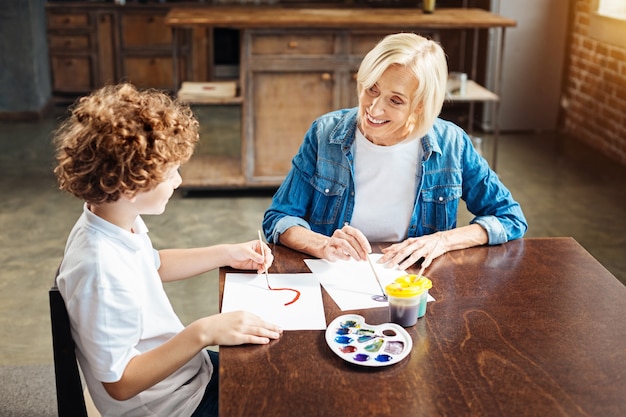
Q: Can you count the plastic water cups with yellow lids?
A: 2